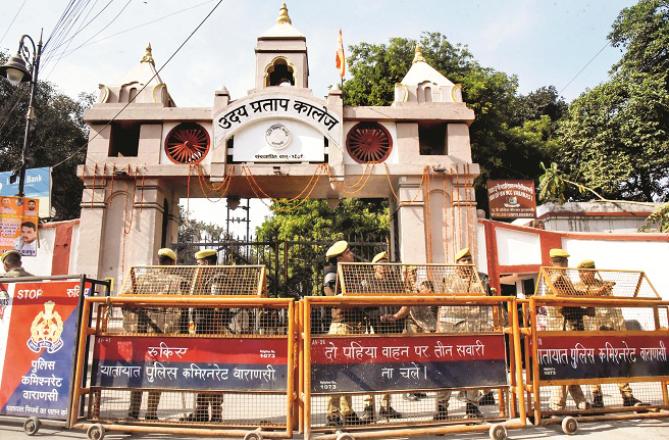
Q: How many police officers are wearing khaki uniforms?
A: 8